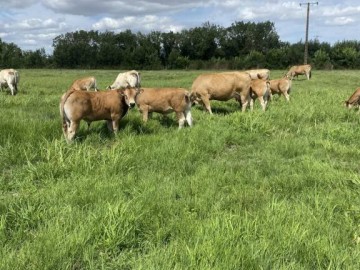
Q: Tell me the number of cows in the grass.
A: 11